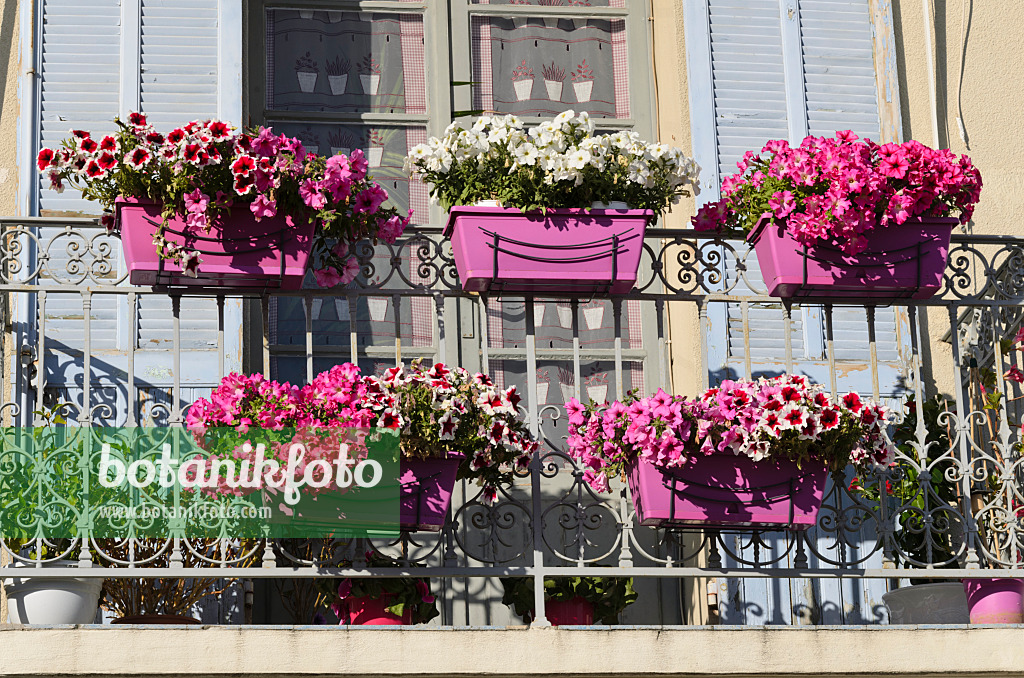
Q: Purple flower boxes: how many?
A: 5